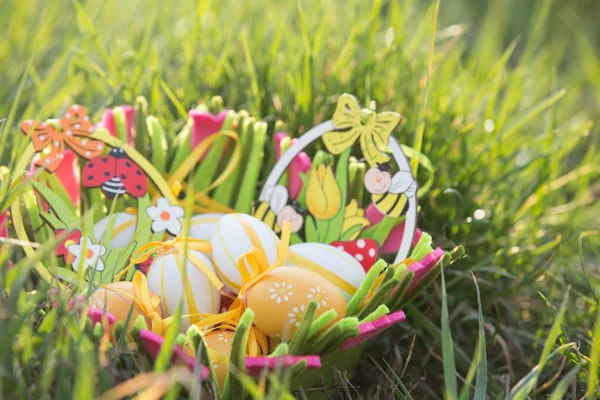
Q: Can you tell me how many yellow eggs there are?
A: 3